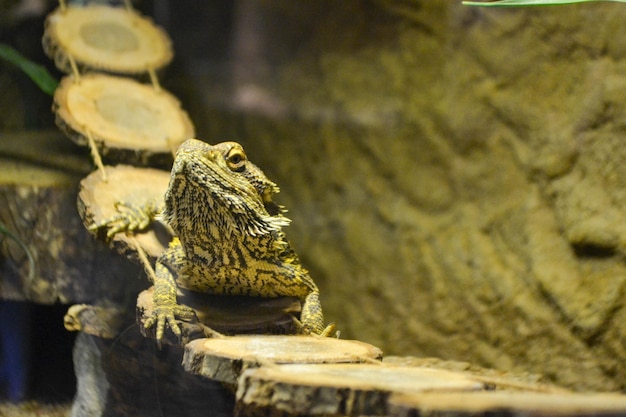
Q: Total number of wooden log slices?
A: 7